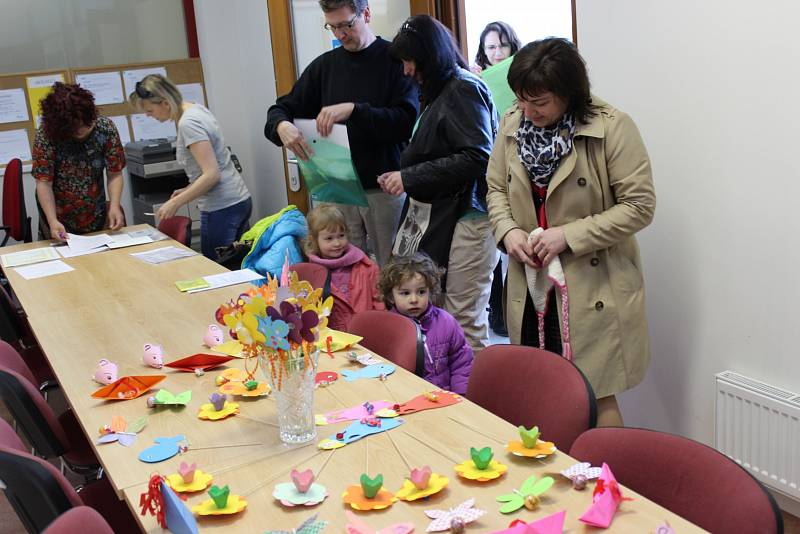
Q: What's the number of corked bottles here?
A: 0